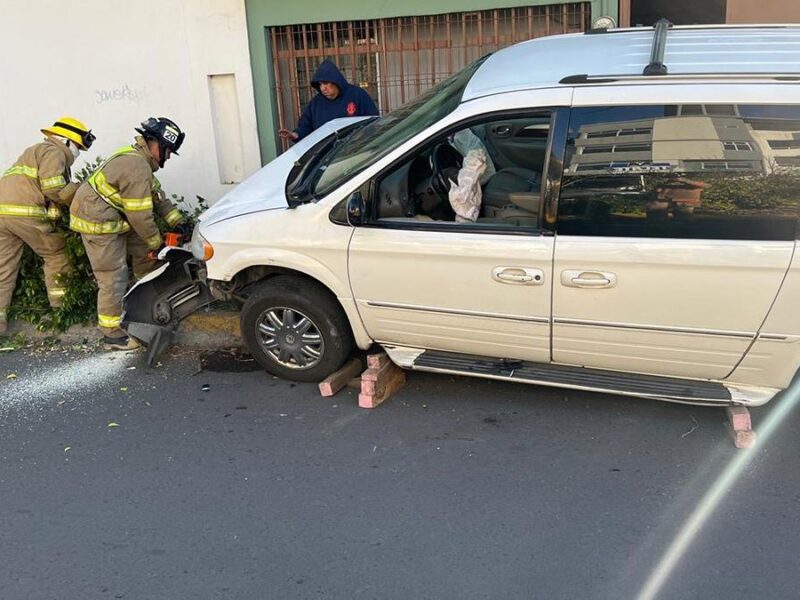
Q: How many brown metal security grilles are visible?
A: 1